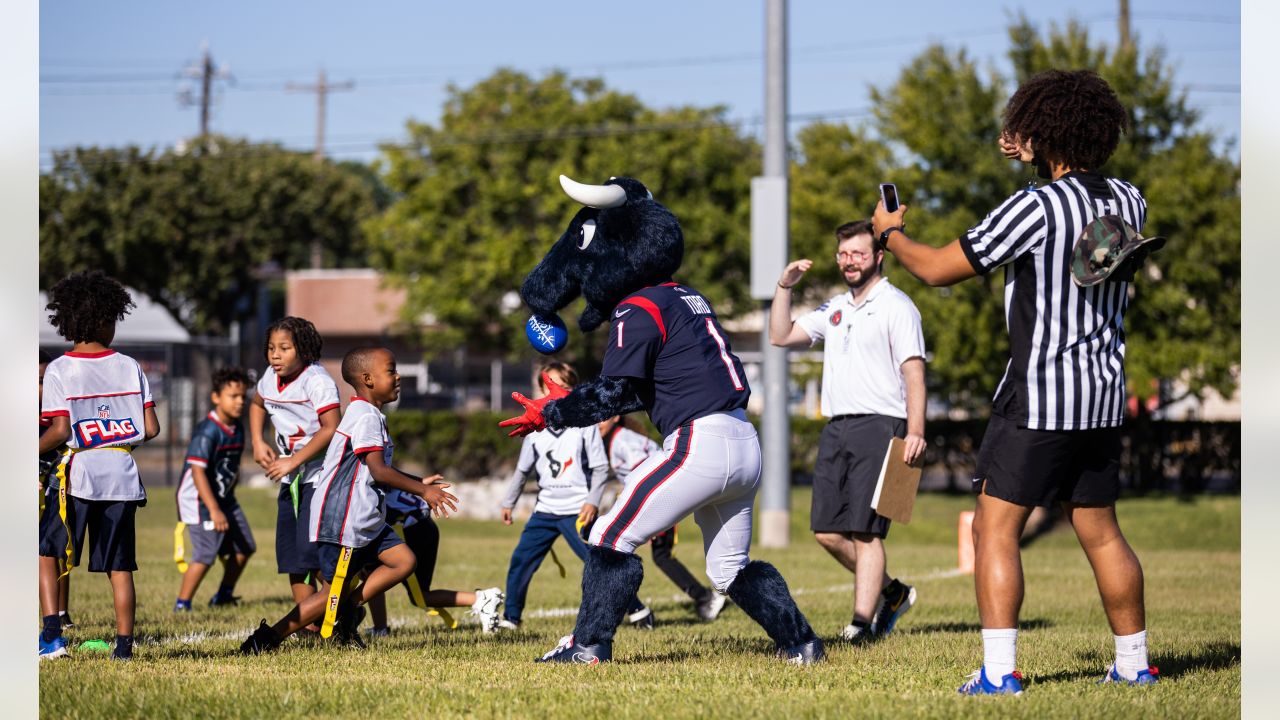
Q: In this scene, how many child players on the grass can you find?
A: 8